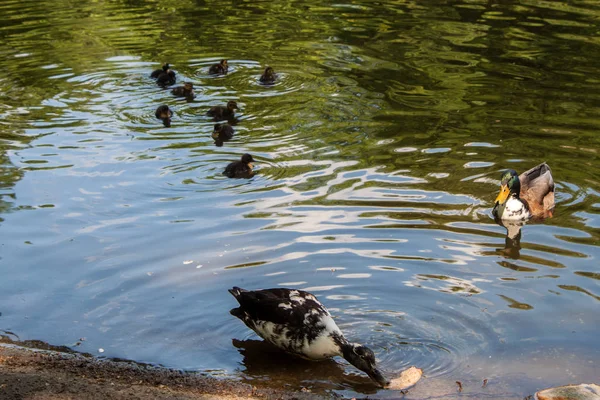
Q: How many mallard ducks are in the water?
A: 1